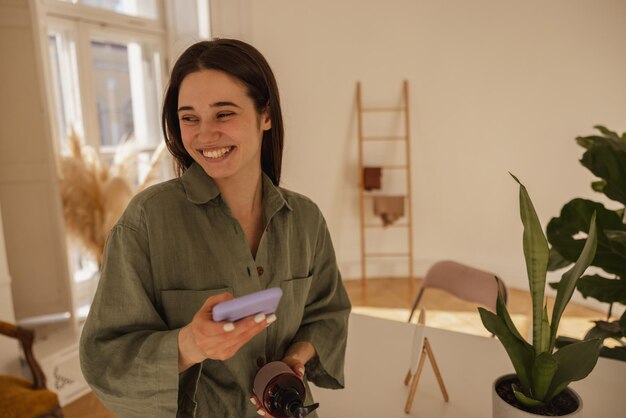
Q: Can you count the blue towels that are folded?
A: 0